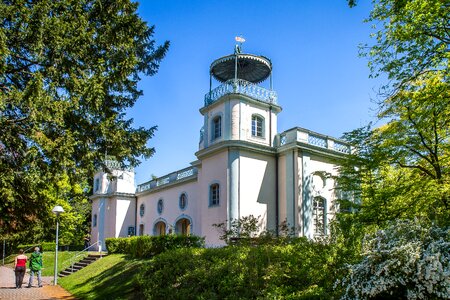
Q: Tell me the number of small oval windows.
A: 3